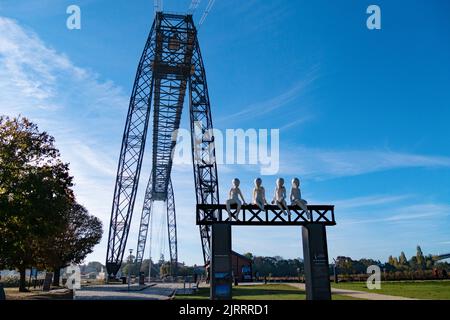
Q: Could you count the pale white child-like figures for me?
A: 4